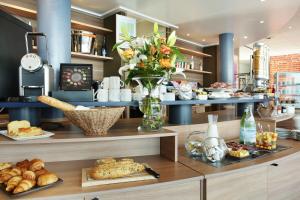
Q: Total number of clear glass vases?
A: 1